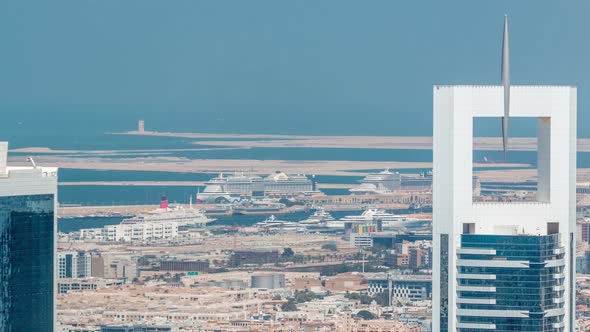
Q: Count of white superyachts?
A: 3